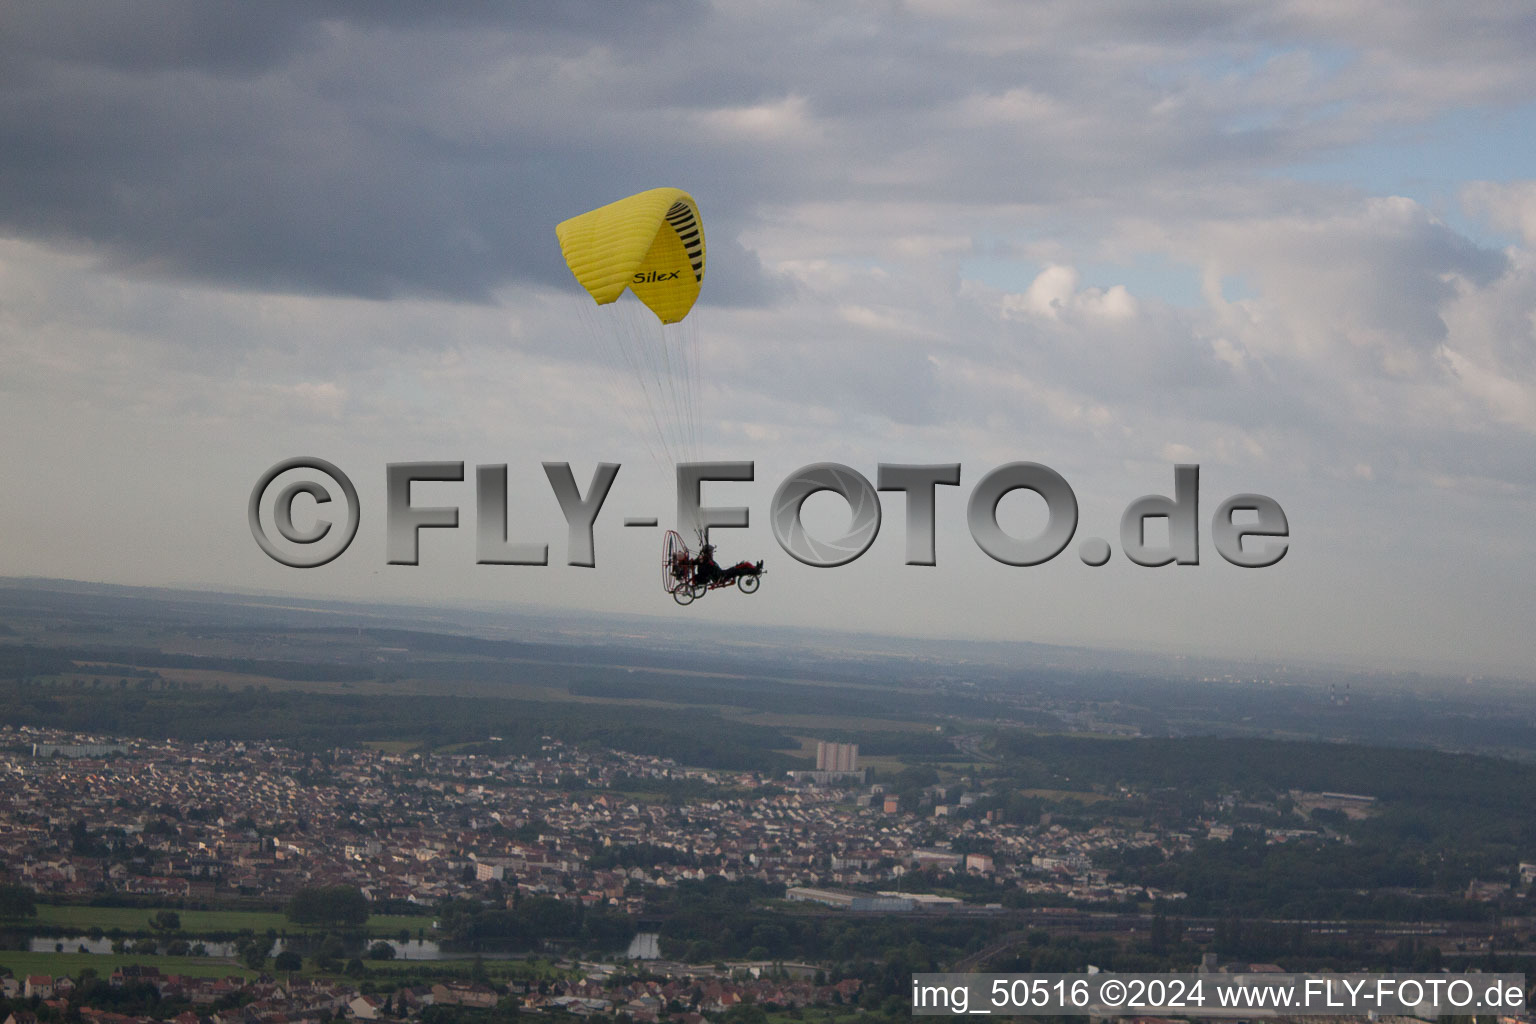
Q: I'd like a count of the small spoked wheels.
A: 3